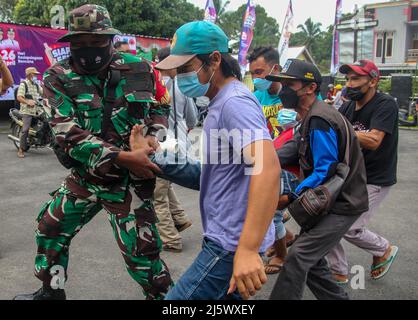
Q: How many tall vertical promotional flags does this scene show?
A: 4